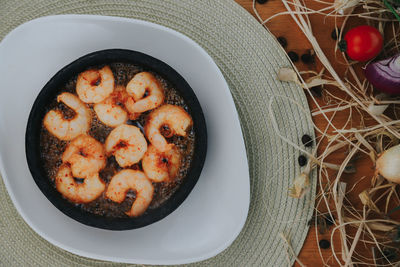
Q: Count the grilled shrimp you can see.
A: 10